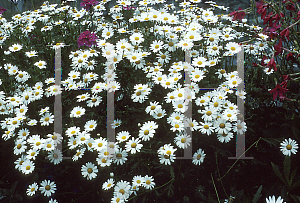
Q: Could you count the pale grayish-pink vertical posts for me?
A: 4